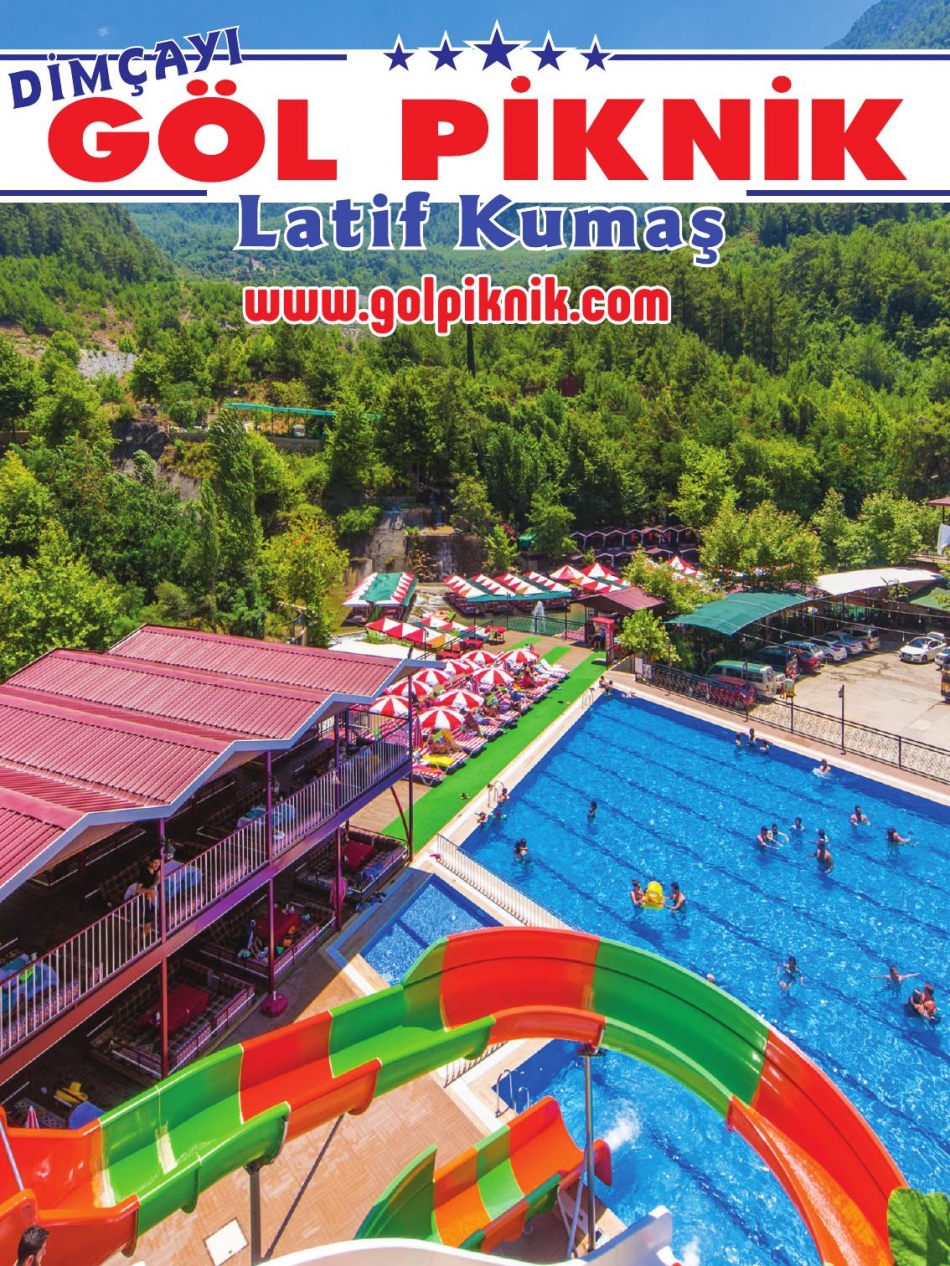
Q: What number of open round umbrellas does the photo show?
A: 10